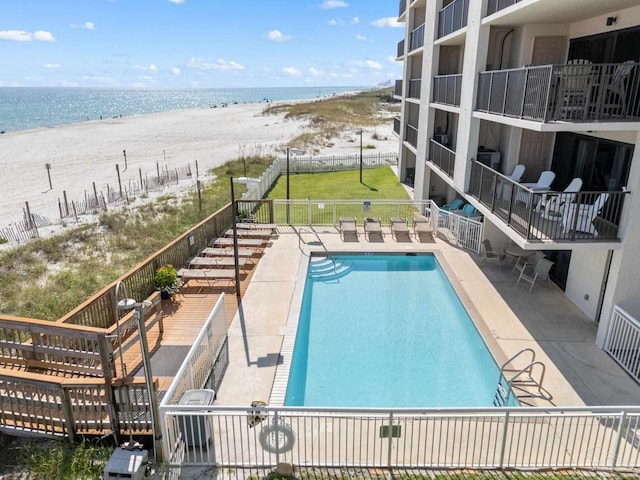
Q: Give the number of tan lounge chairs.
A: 10